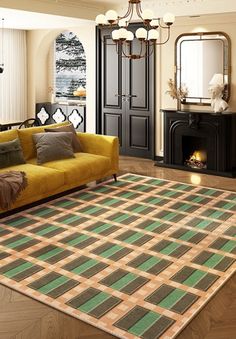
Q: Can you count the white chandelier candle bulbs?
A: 11